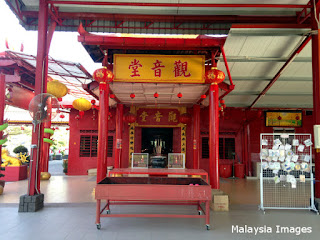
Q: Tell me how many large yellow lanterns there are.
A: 2